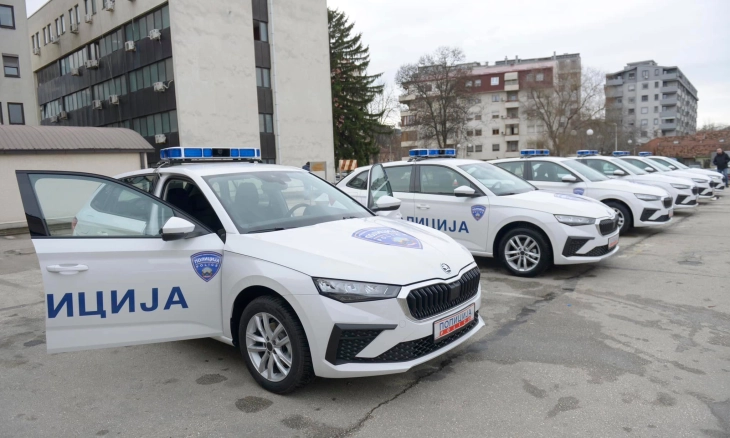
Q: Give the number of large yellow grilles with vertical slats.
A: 0